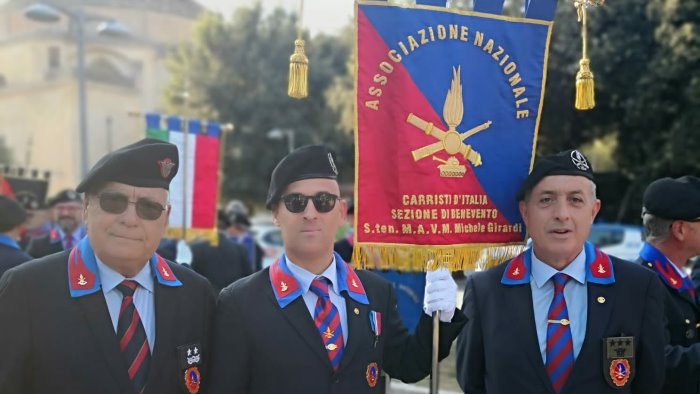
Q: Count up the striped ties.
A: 3